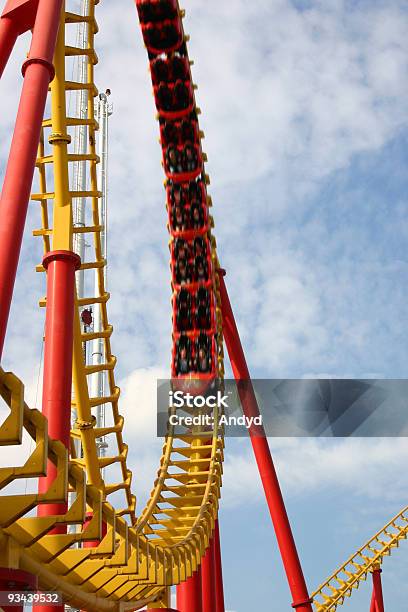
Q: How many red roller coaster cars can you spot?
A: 7